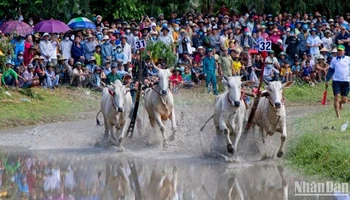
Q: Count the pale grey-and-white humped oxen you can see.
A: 4